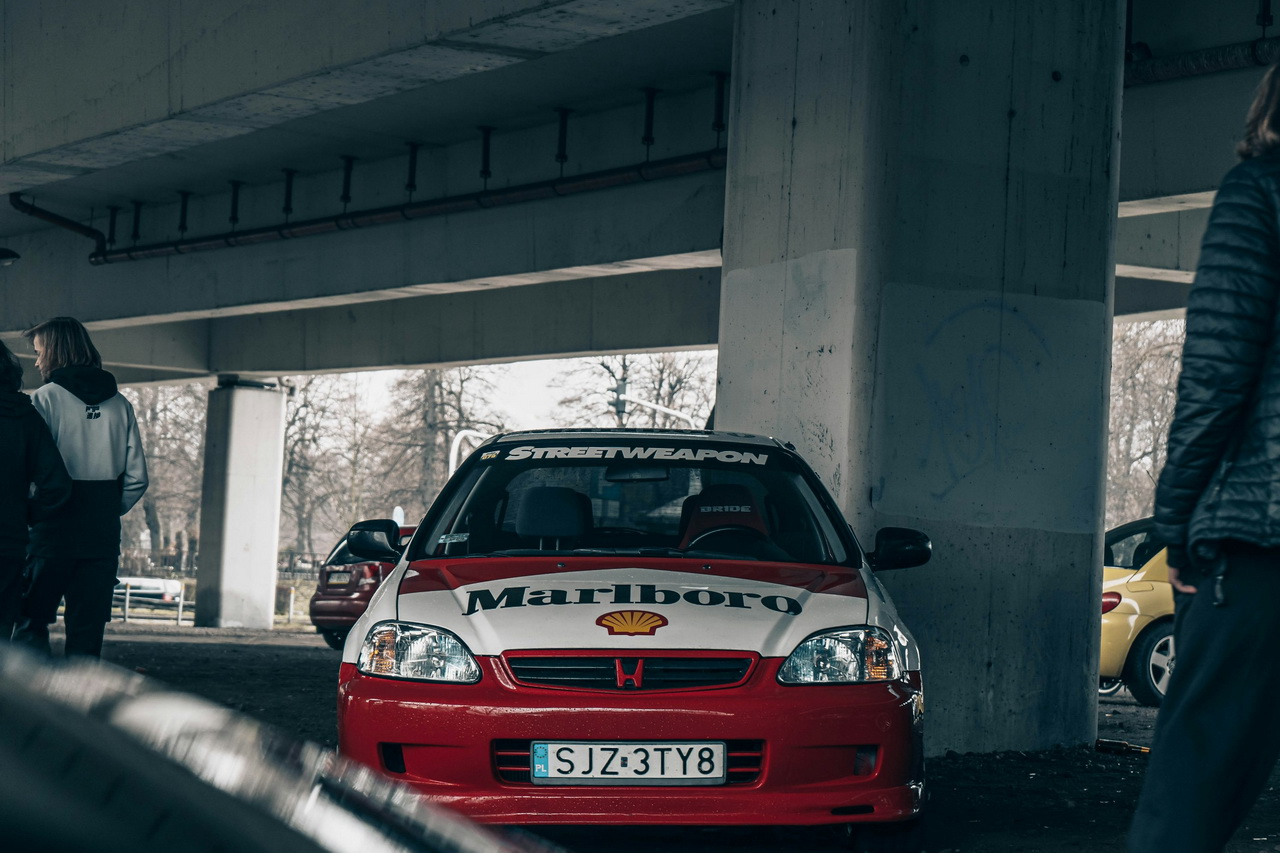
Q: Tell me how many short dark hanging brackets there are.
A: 11